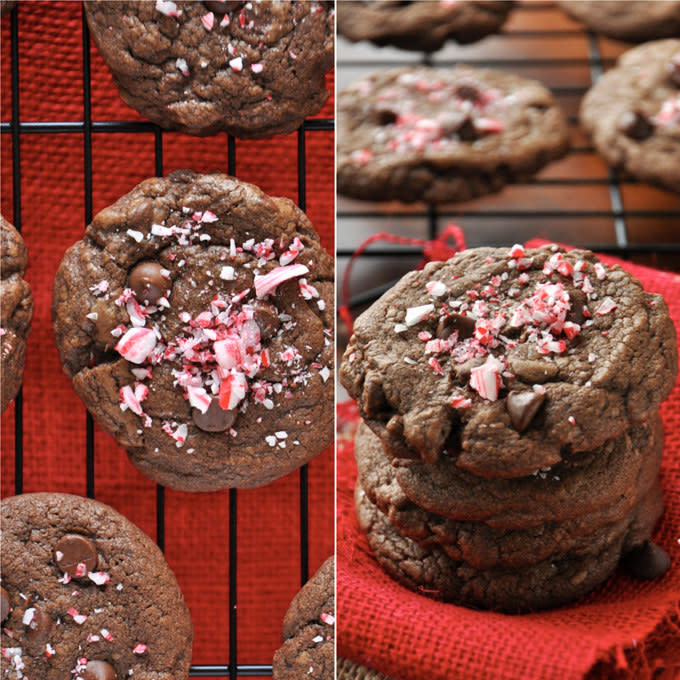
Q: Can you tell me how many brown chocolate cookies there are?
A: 13